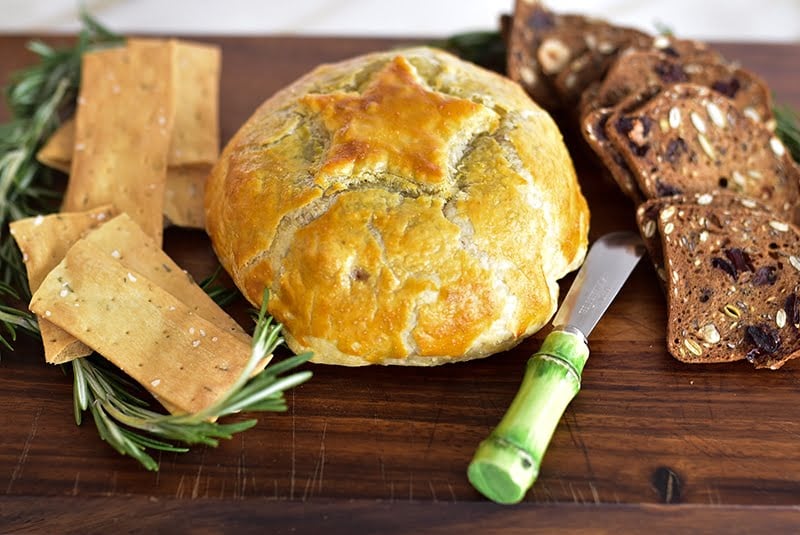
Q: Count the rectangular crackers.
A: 6